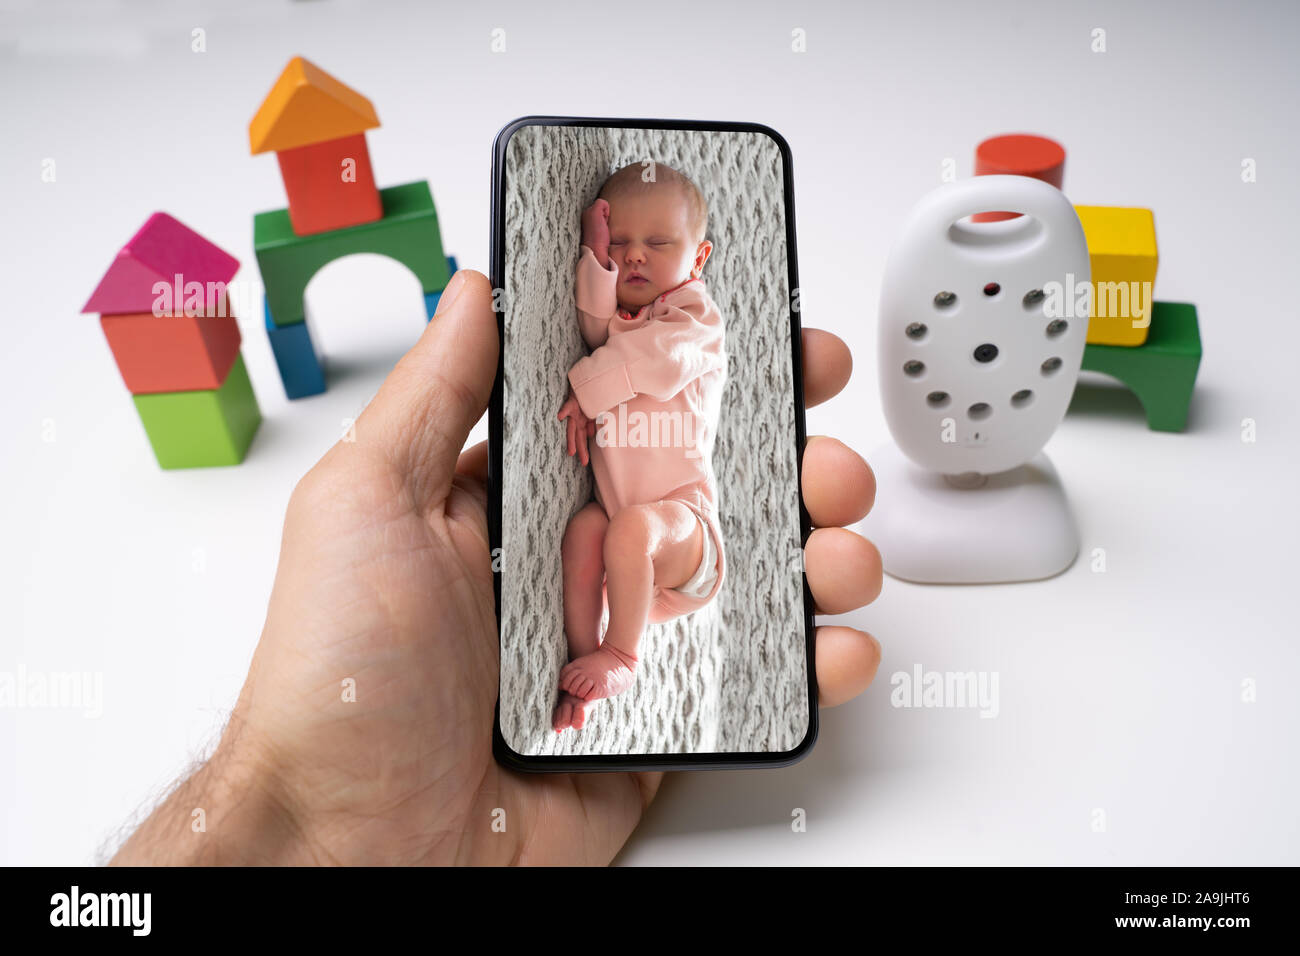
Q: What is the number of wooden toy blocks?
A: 11